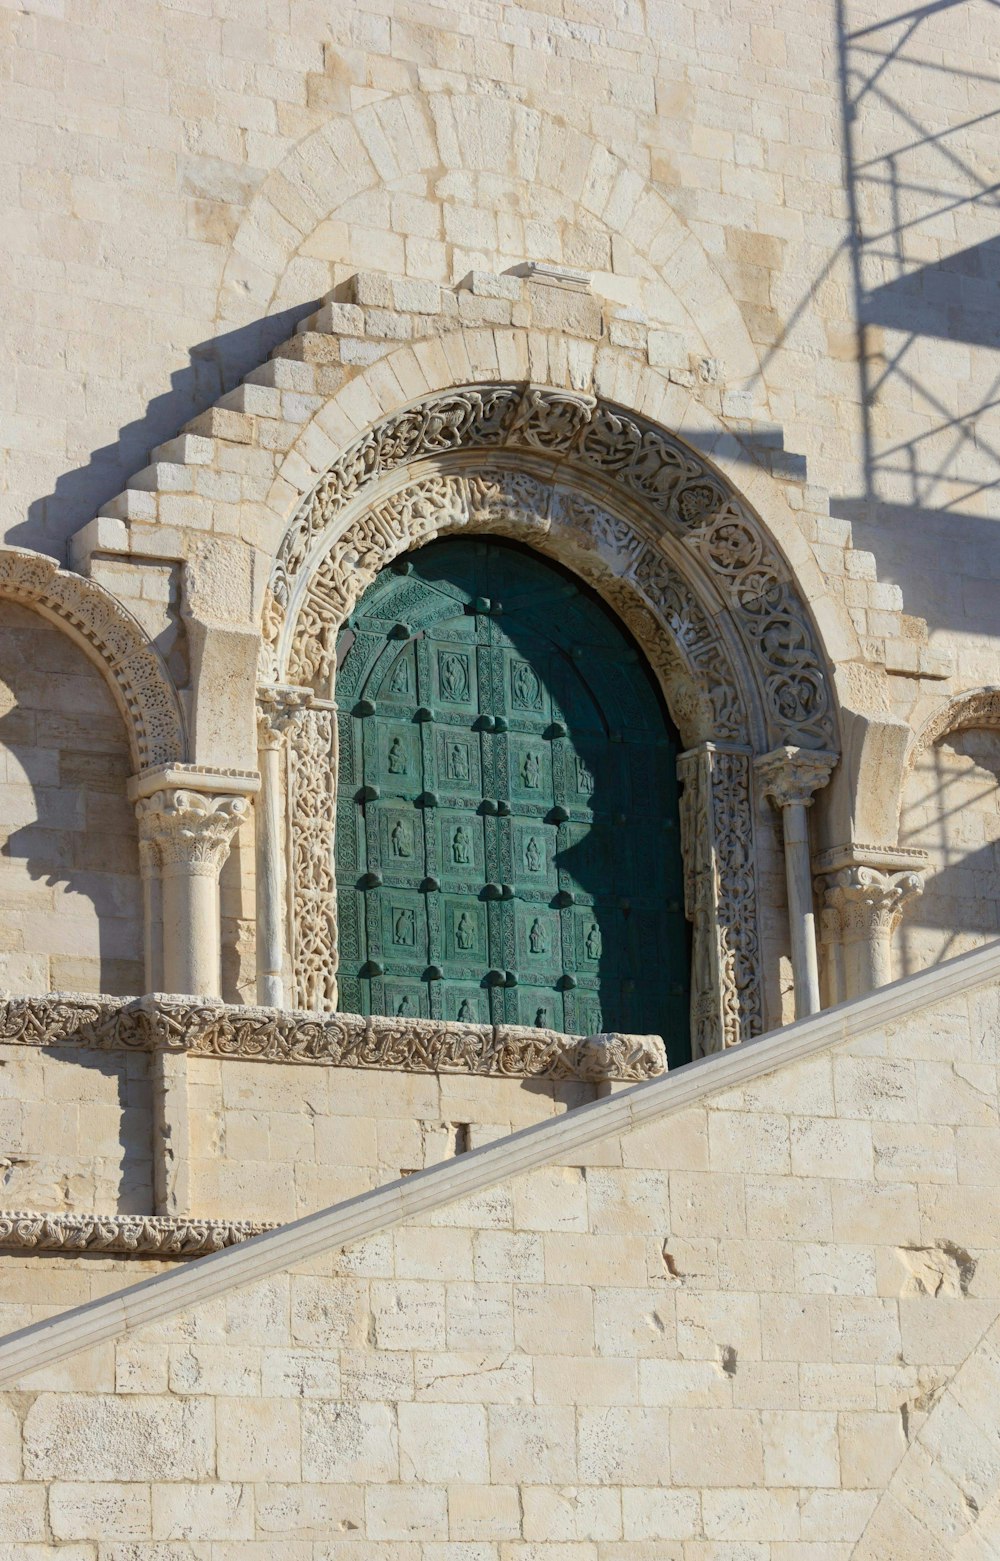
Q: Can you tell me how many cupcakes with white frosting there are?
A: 0